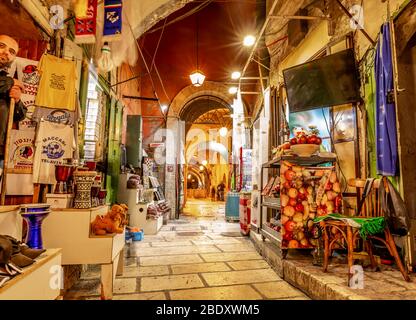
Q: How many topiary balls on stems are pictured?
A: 0